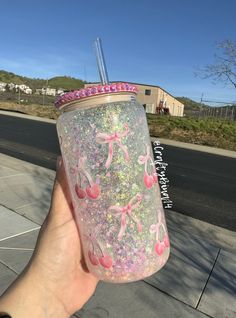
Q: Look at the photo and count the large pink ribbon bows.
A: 2